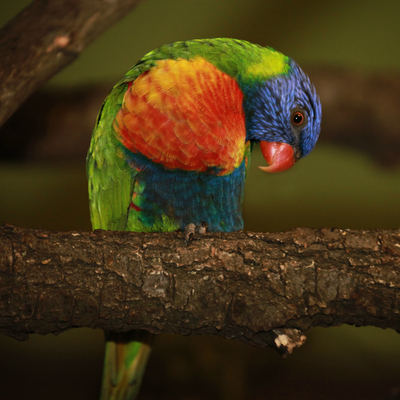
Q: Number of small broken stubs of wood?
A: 1